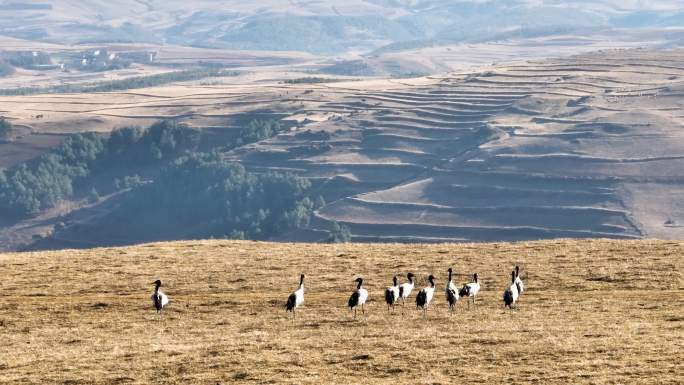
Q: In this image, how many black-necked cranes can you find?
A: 10